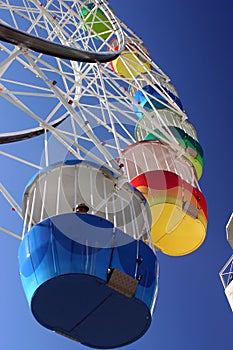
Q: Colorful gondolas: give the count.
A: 6